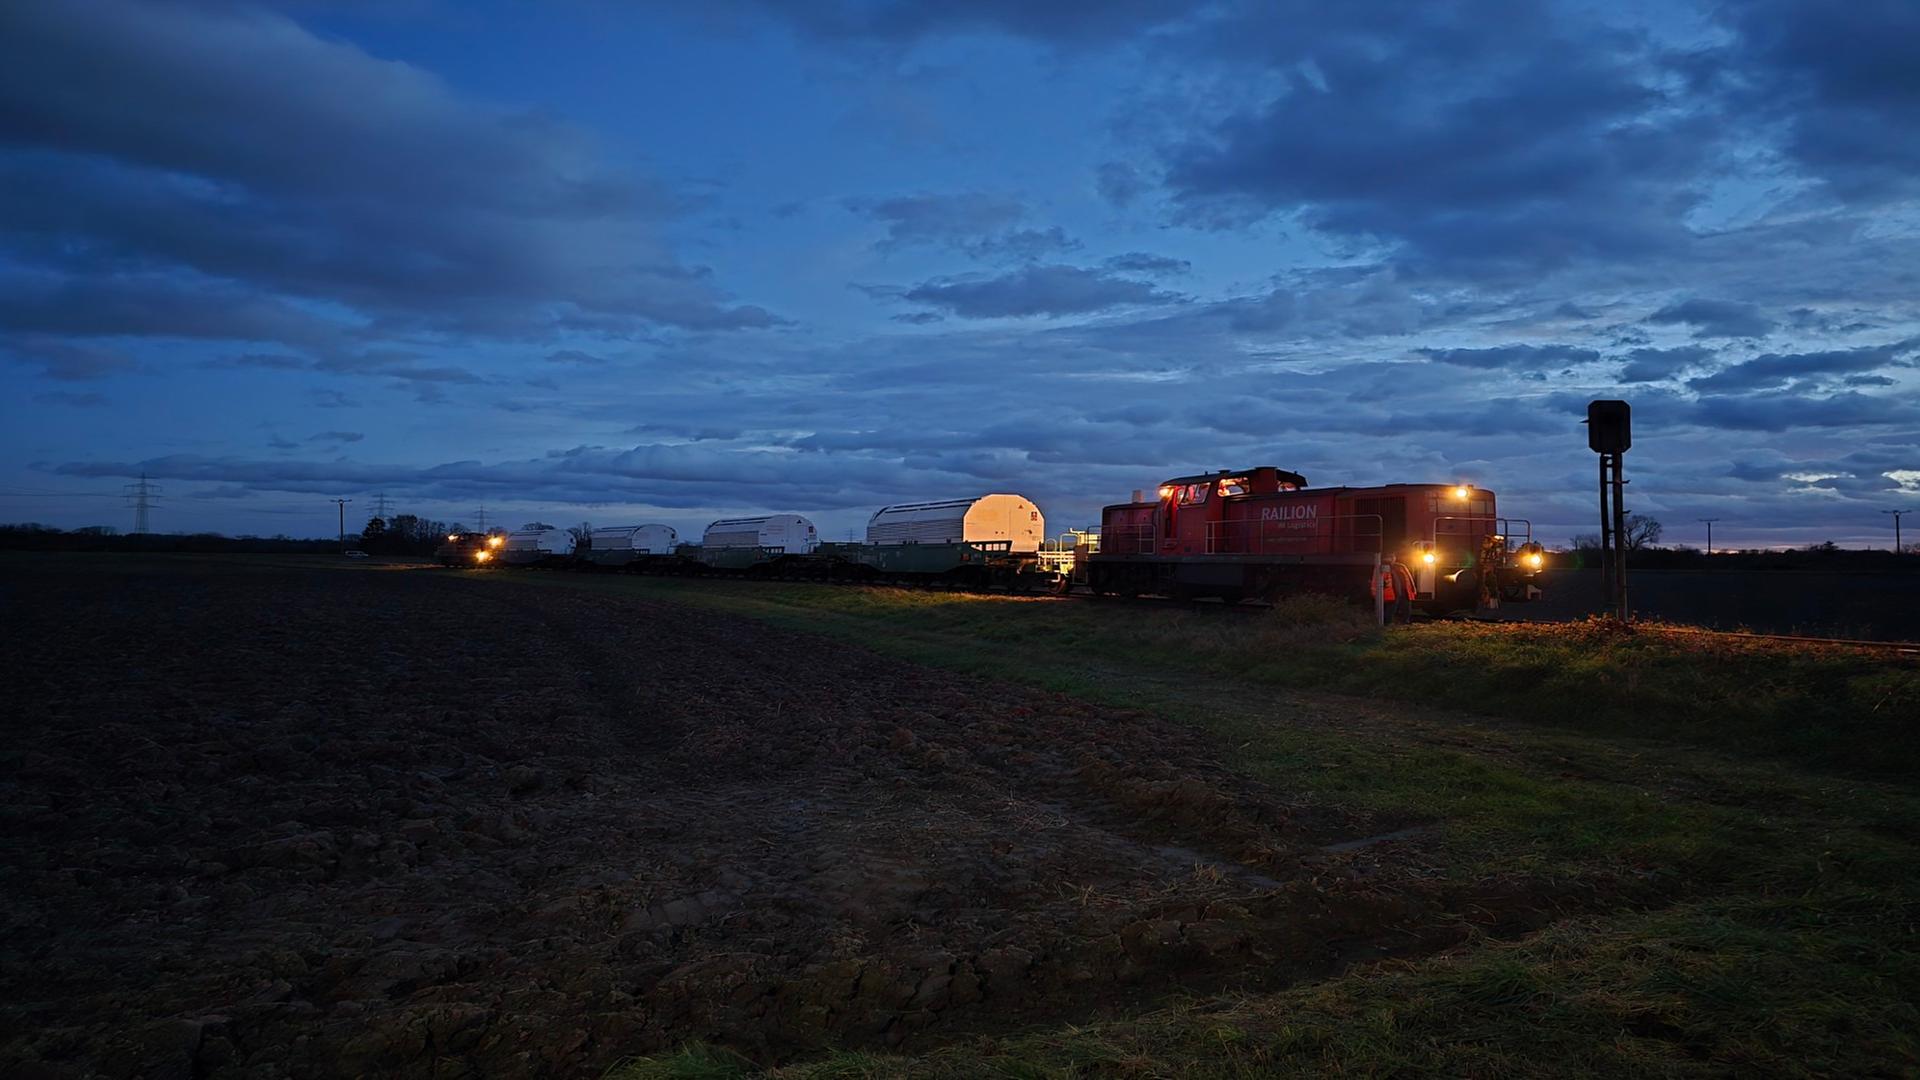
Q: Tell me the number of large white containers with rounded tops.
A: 4